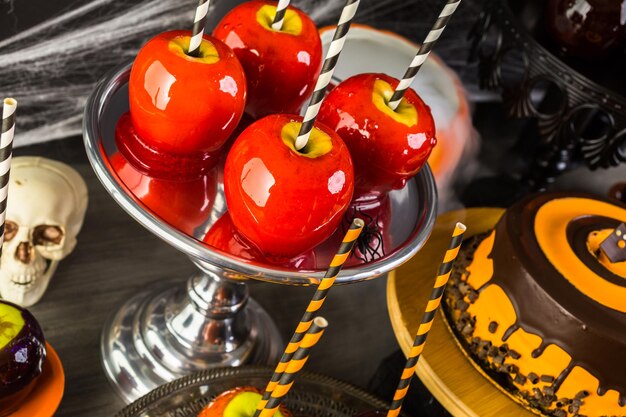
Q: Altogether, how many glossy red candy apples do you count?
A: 4